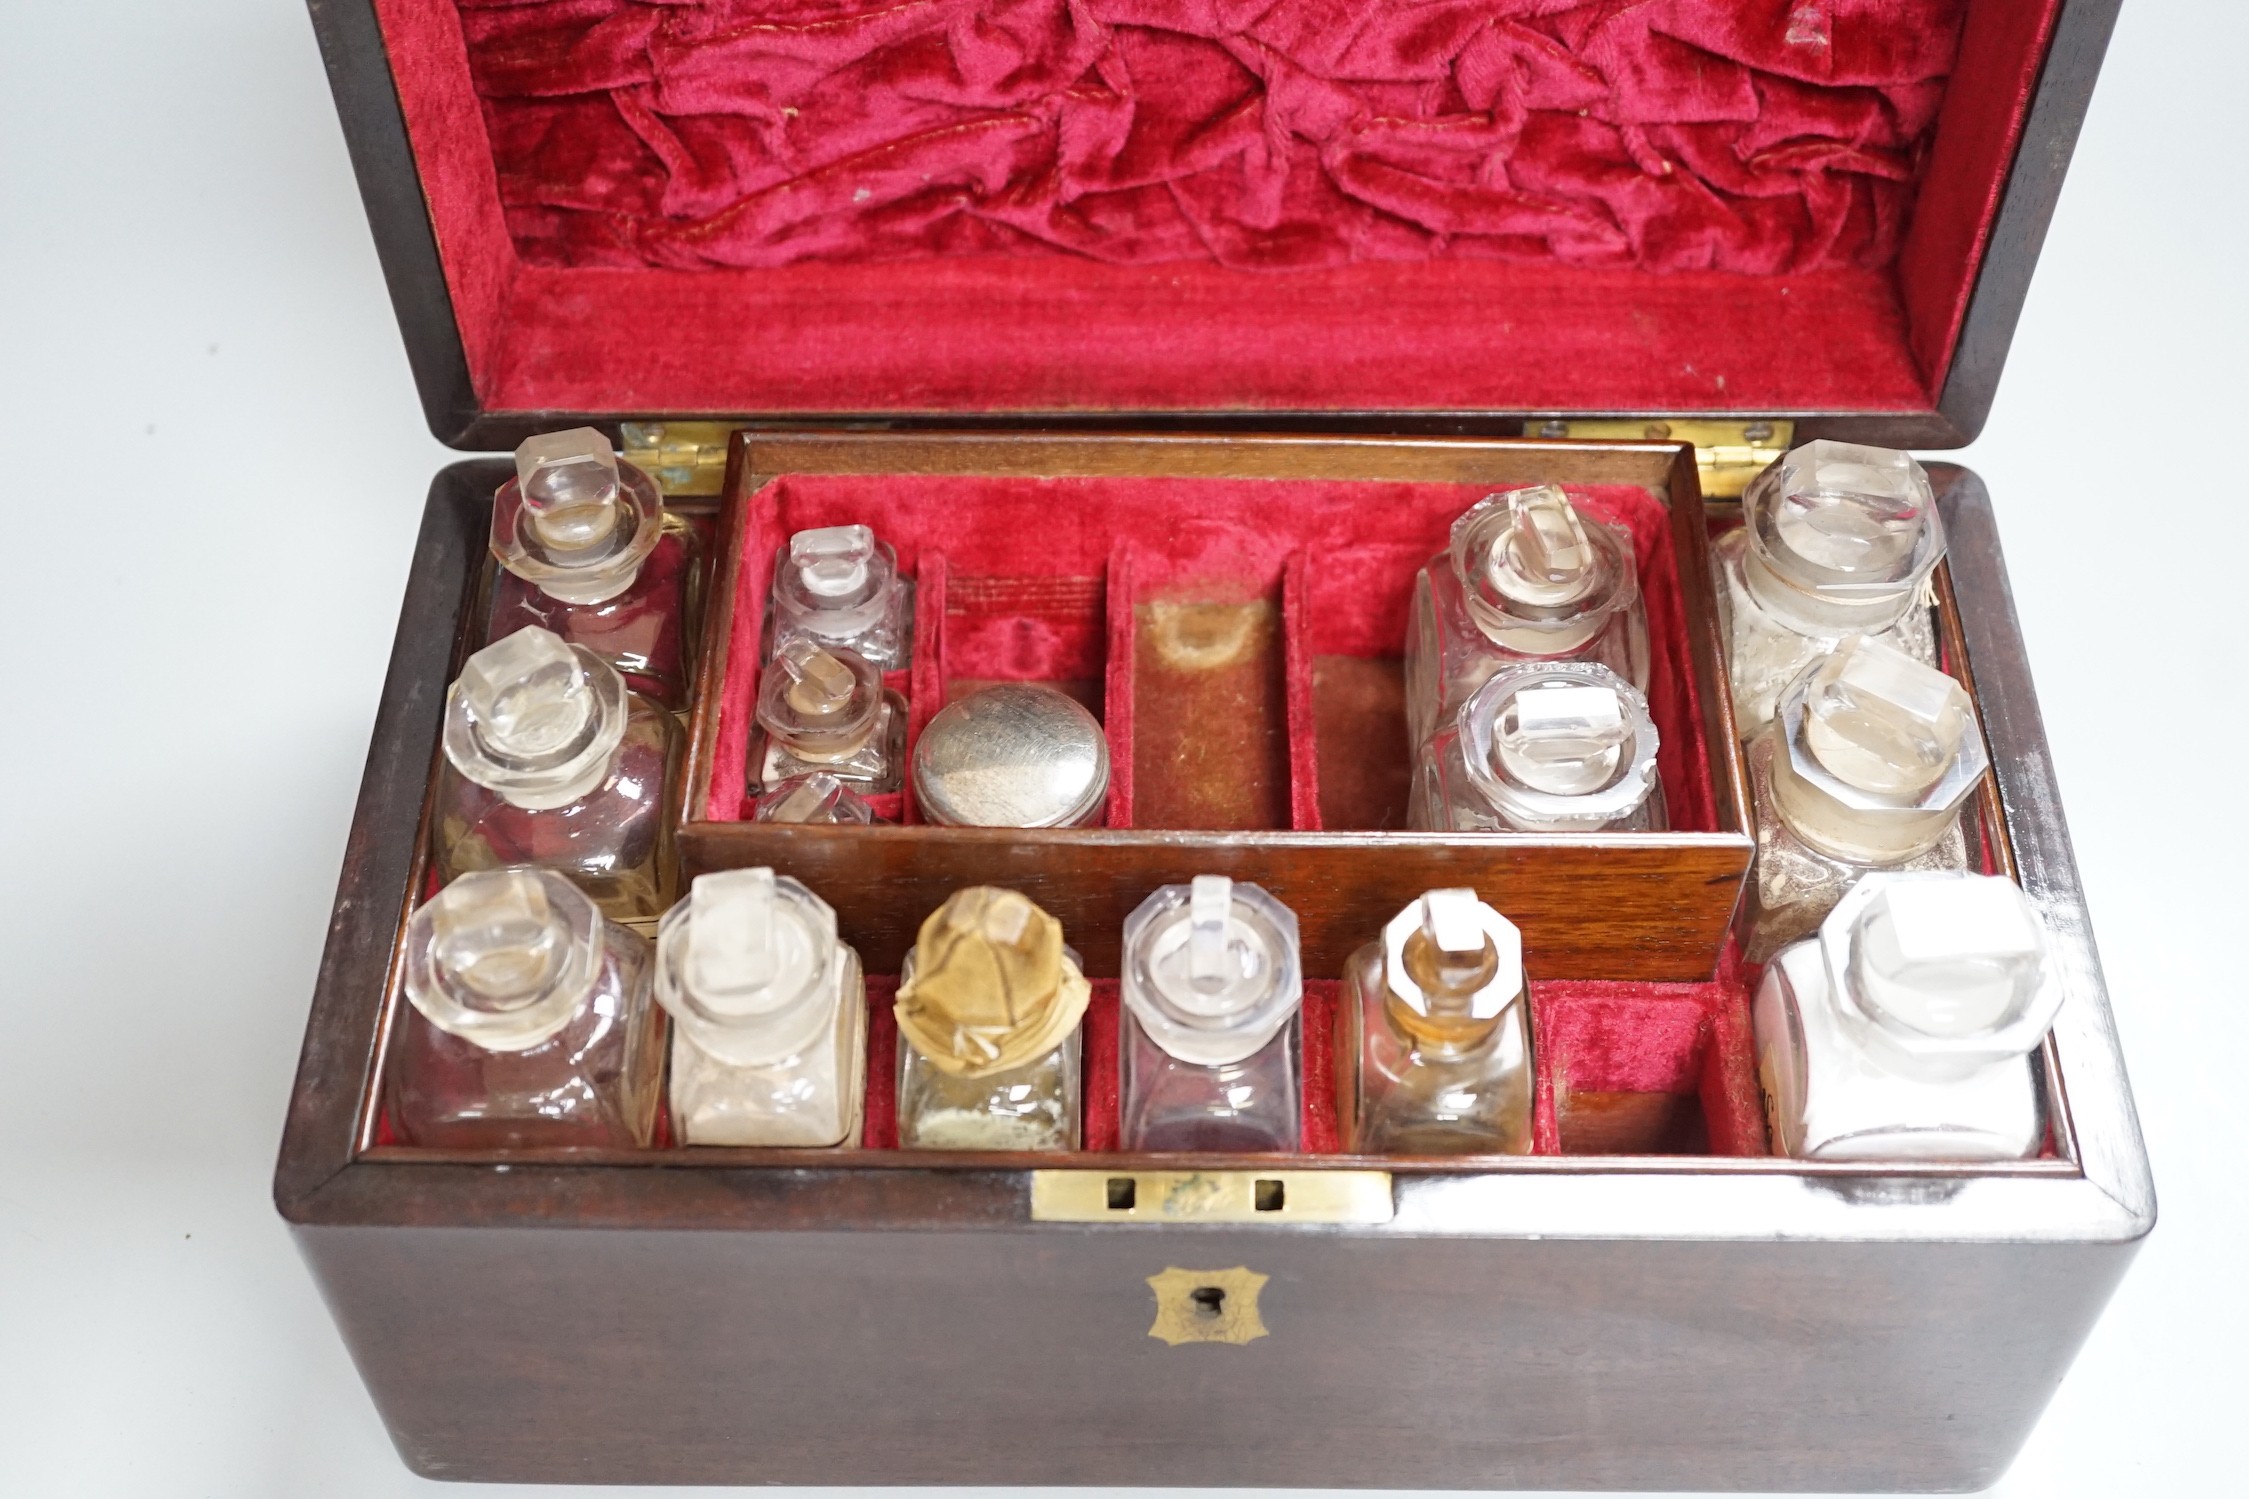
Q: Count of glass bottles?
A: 15